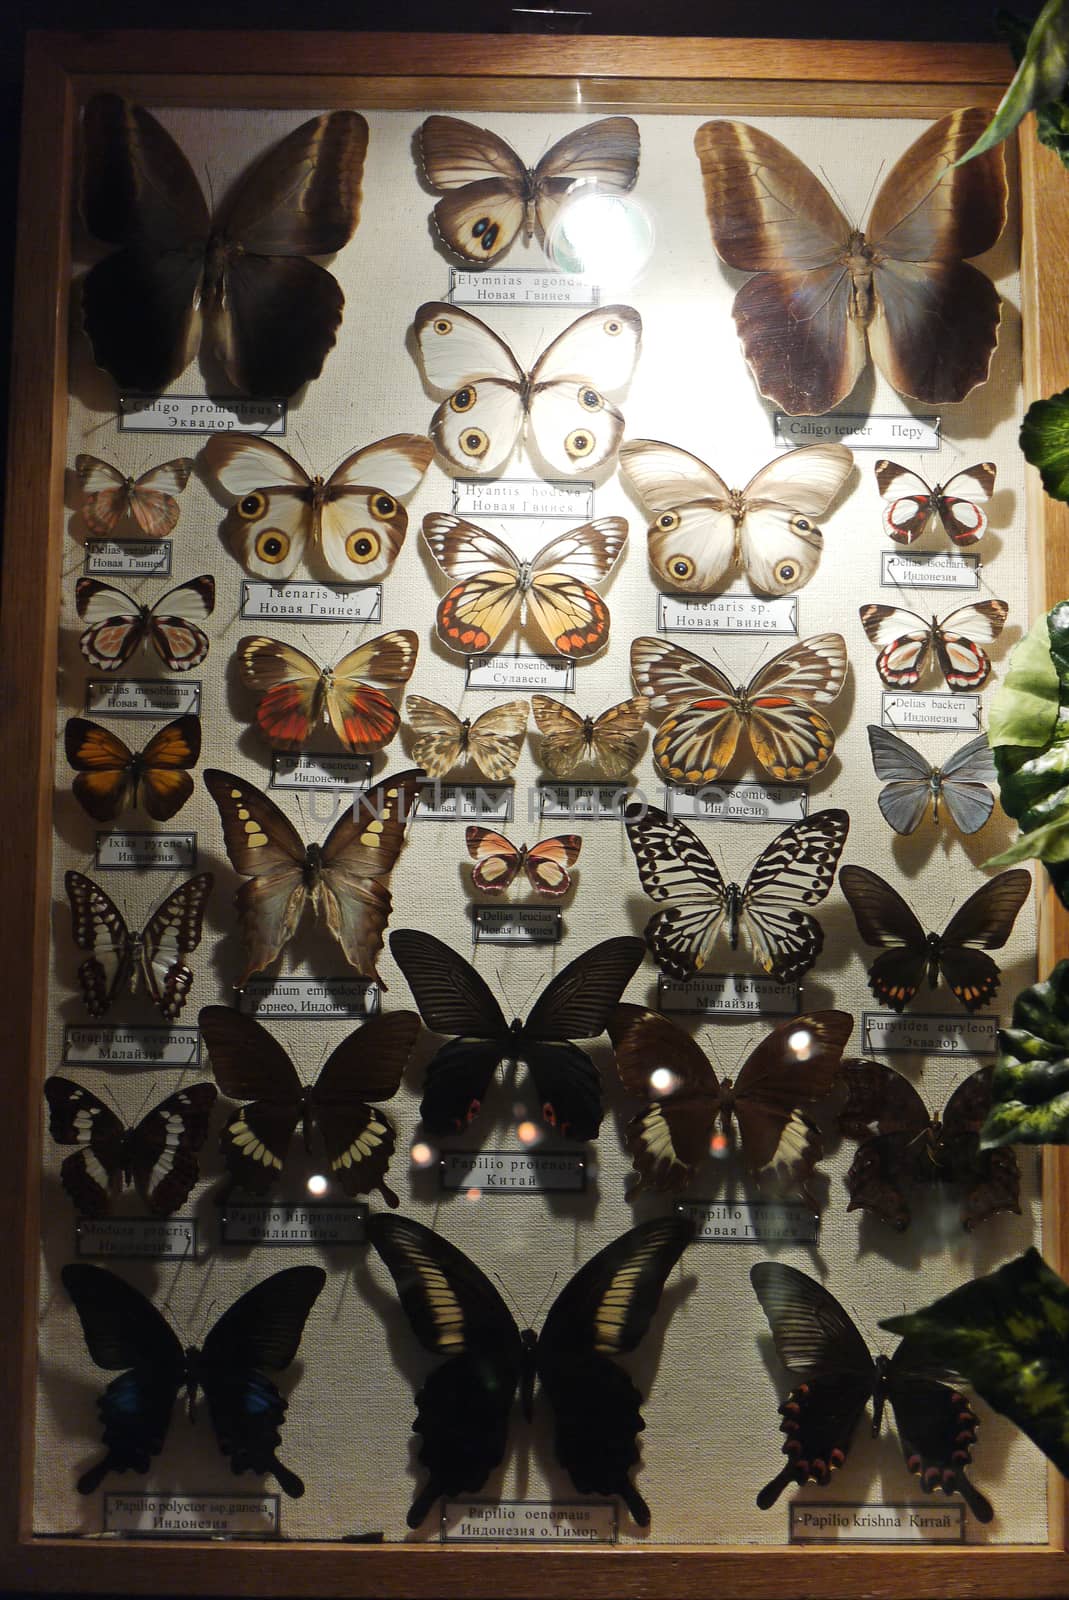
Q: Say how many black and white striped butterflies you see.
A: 1